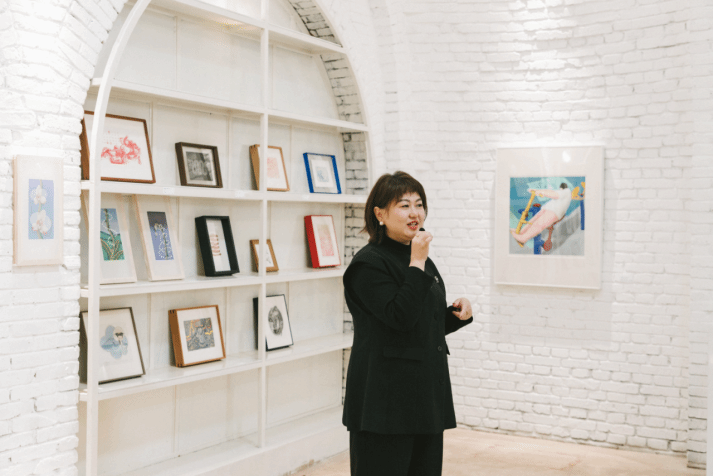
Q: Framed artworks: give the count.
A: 14